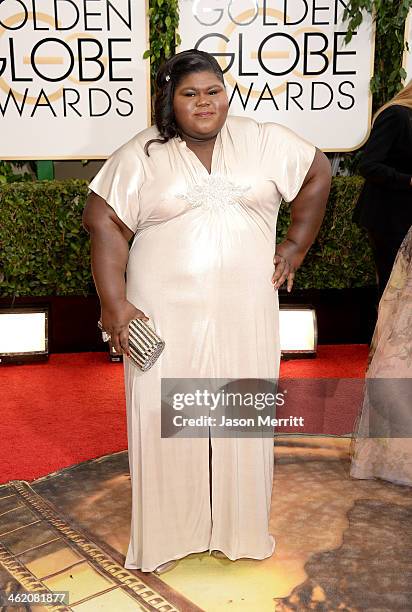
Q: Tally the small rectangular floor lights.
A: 2